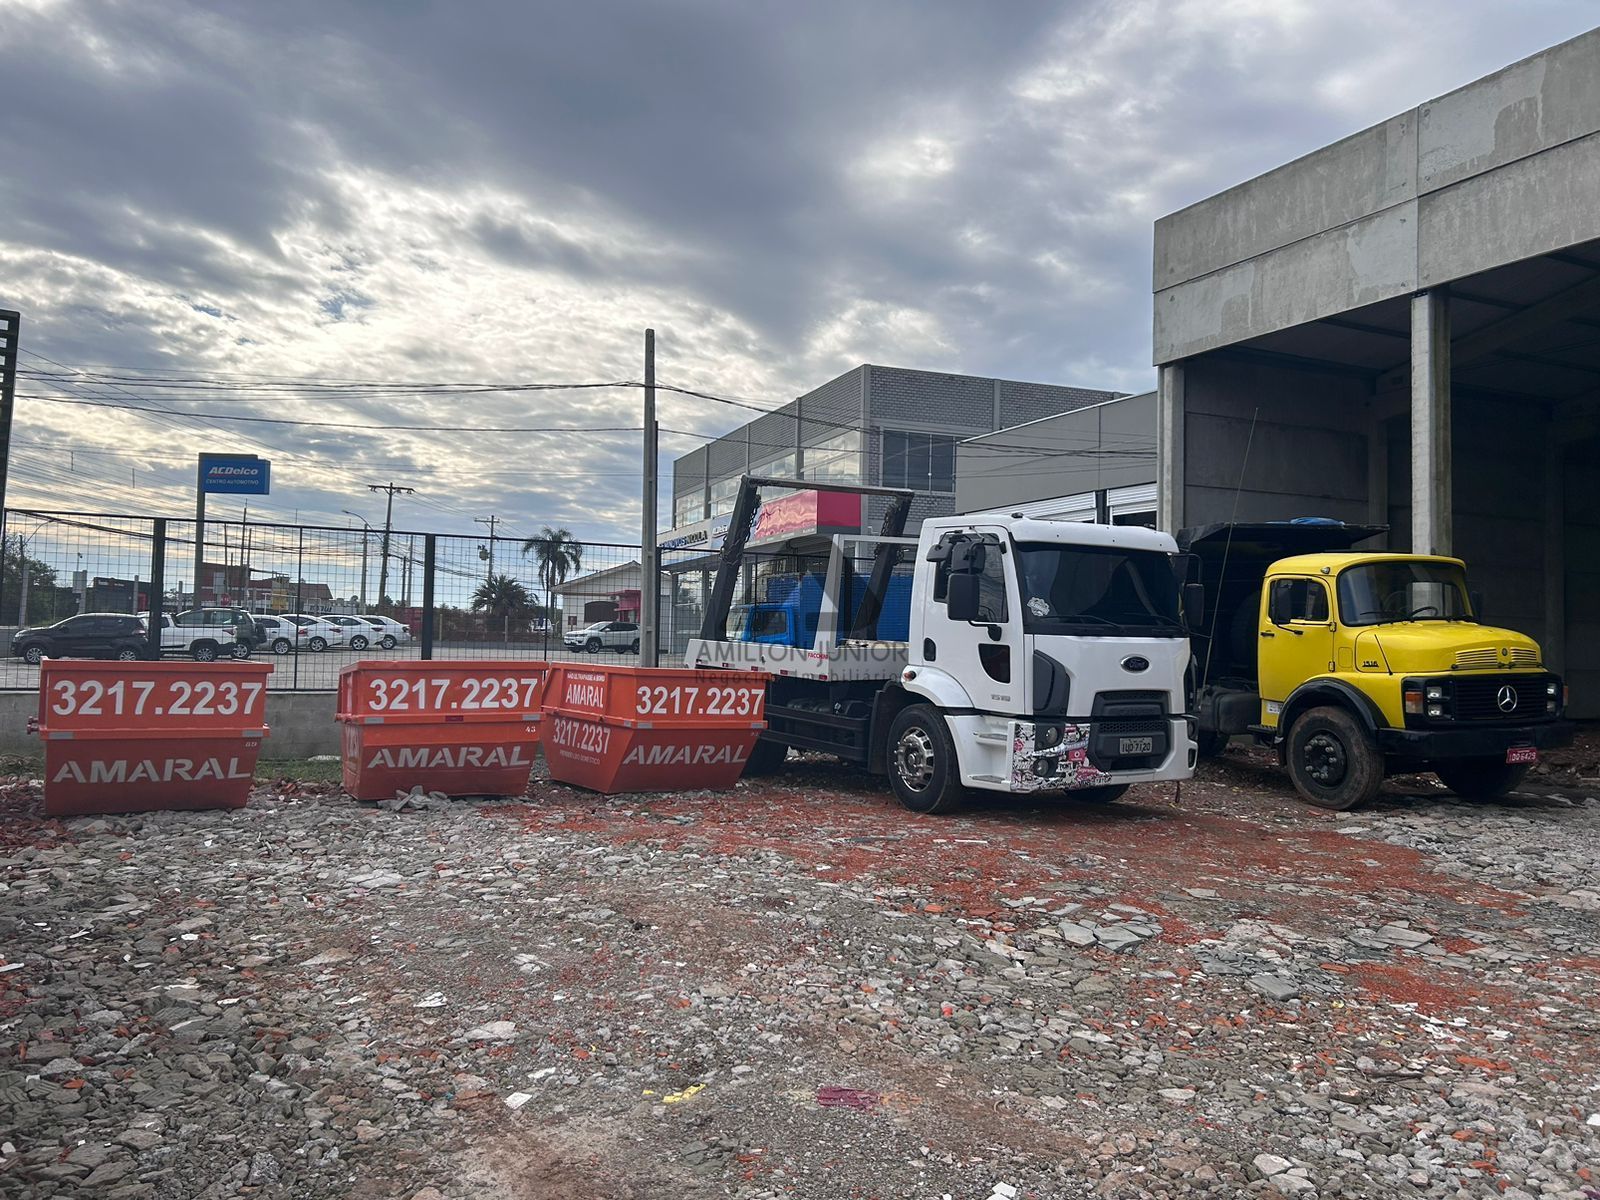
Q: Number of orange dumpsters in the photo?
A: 3